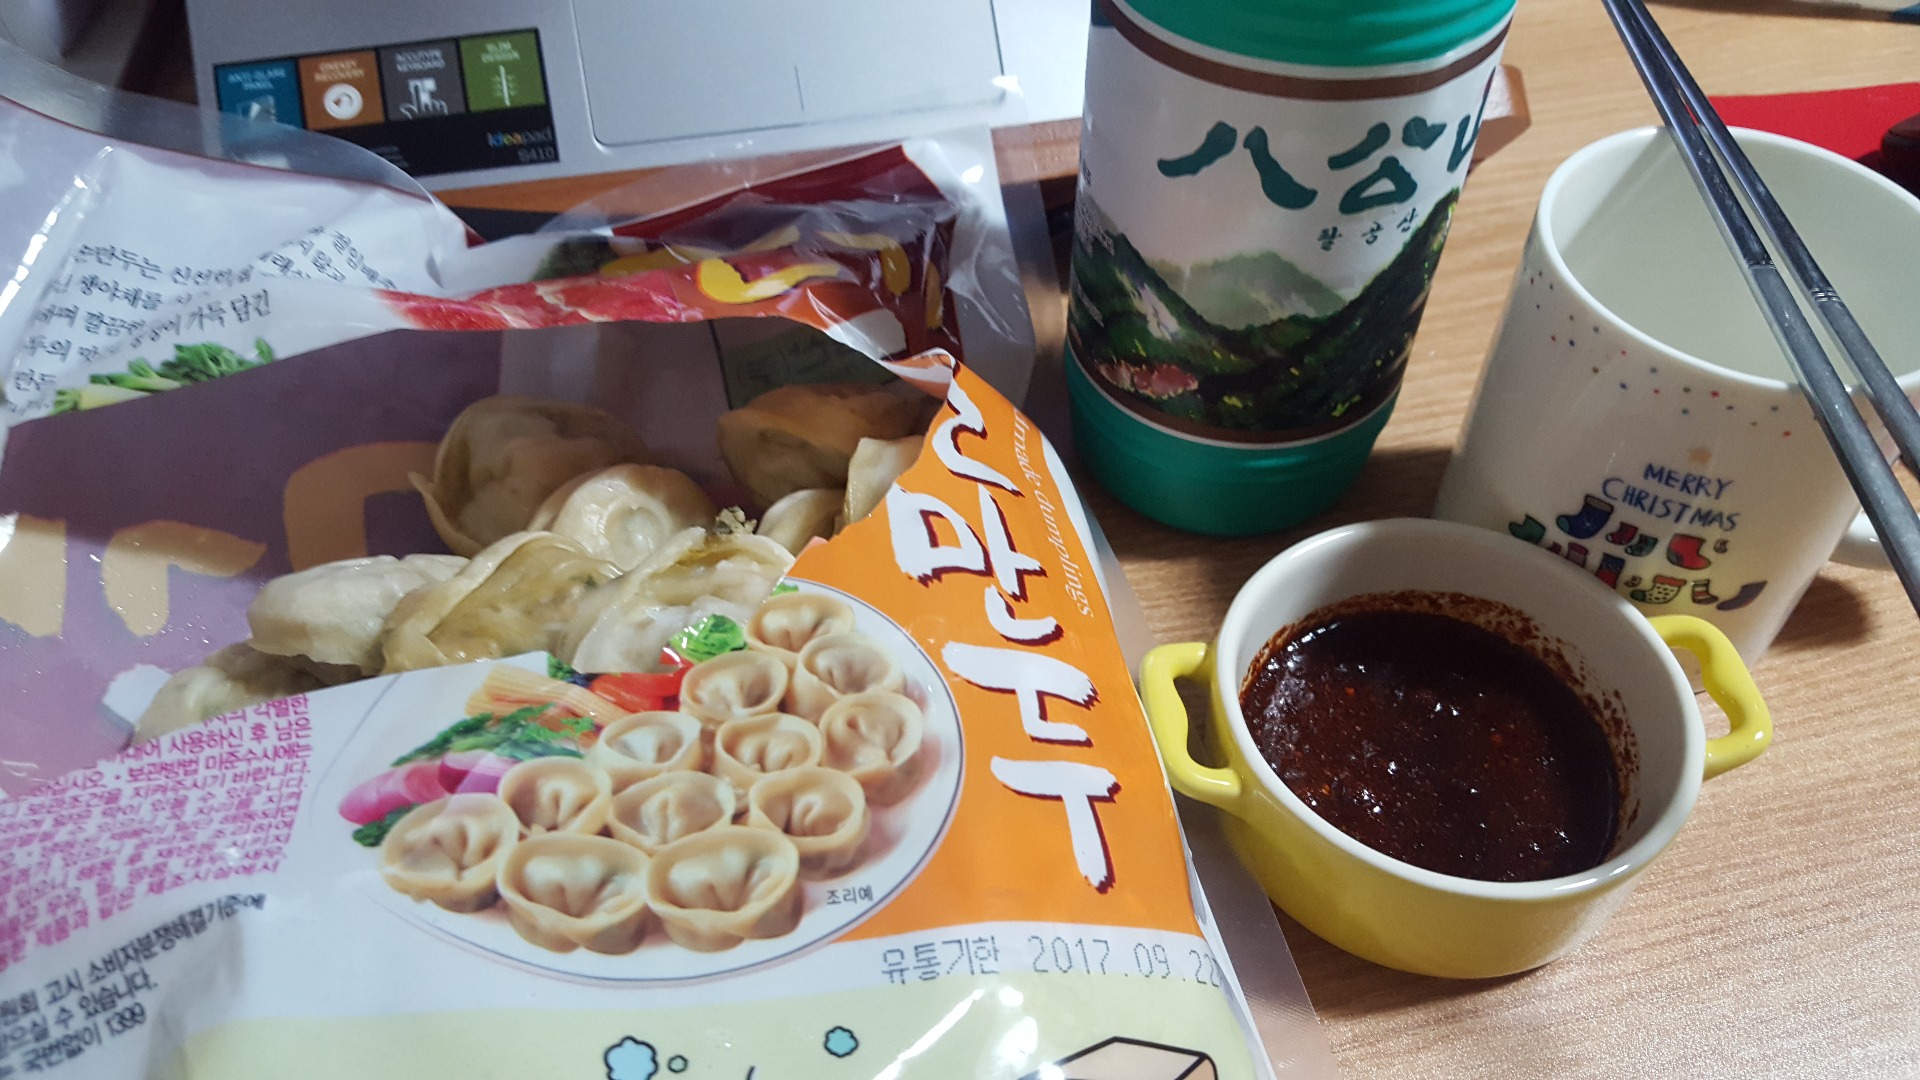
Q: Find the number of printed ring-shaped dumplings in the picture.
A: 12